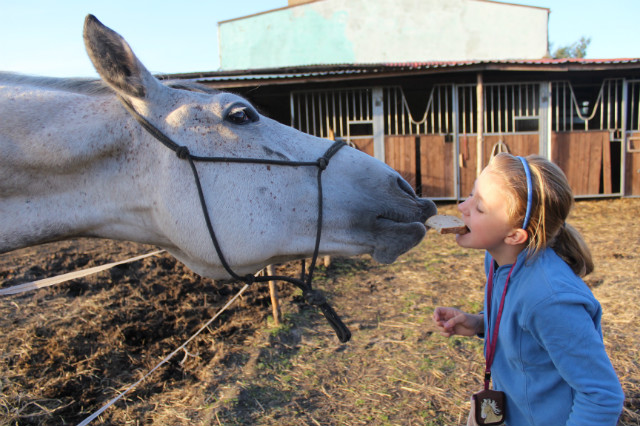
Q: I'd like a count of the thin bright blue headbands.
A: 1